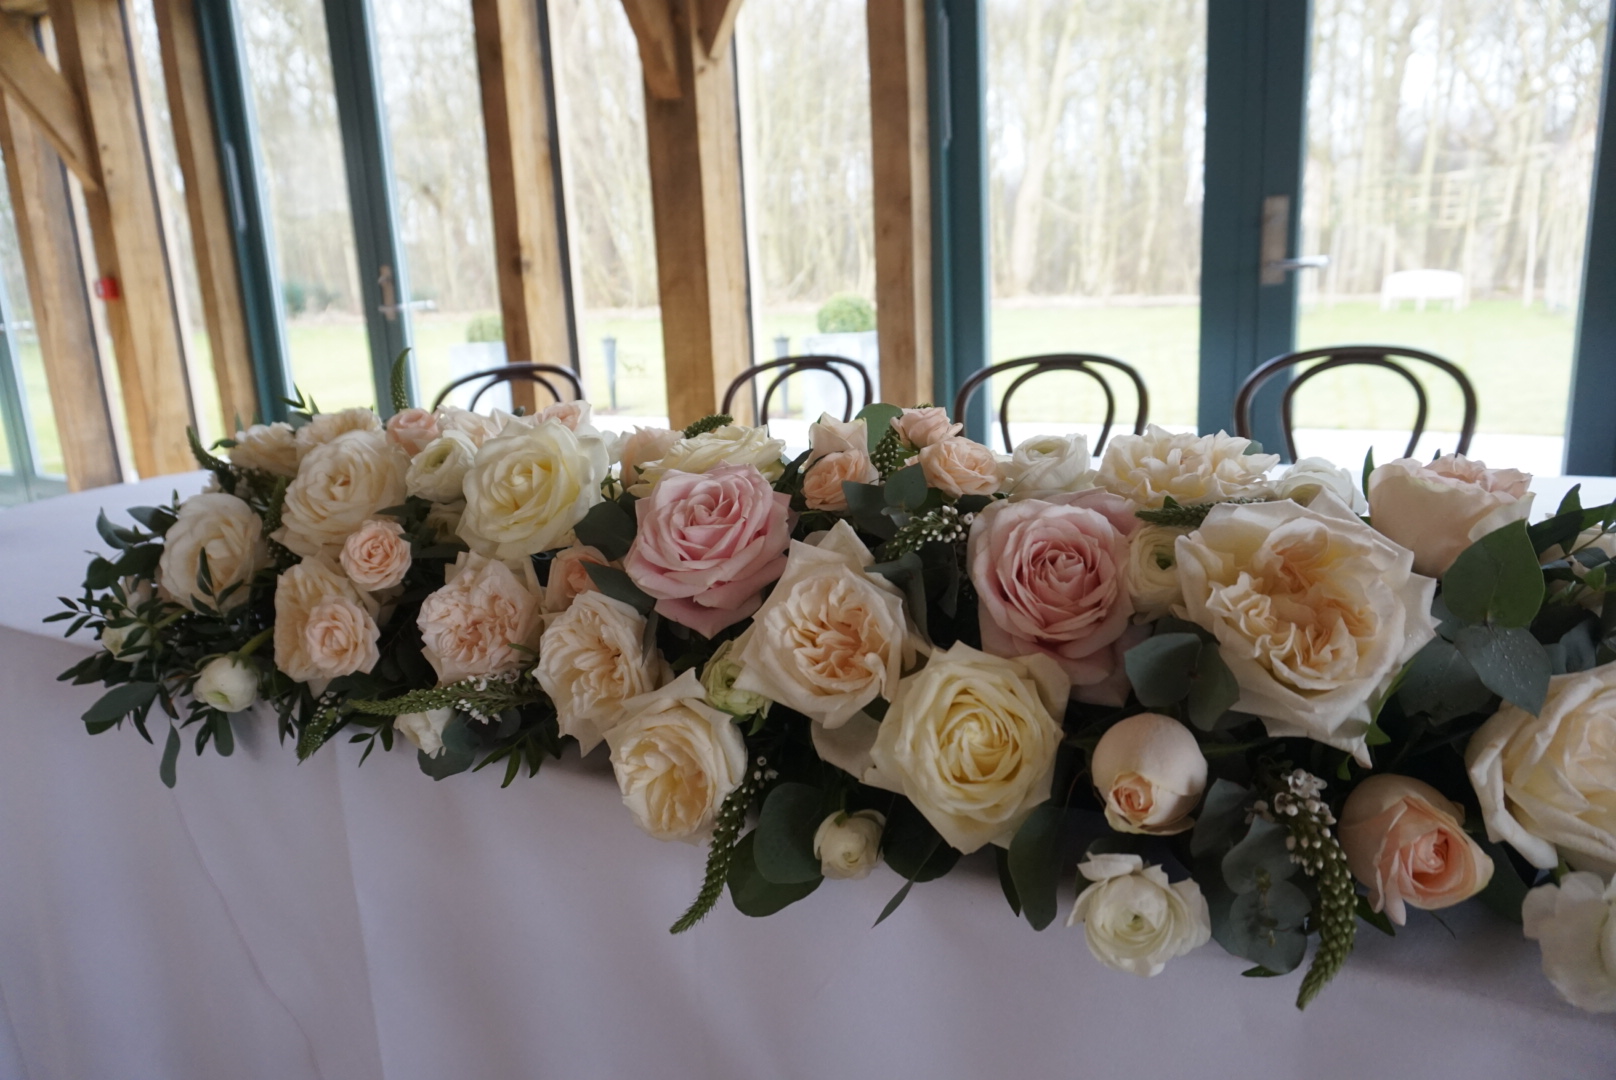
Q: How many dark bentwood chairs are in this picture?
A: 4